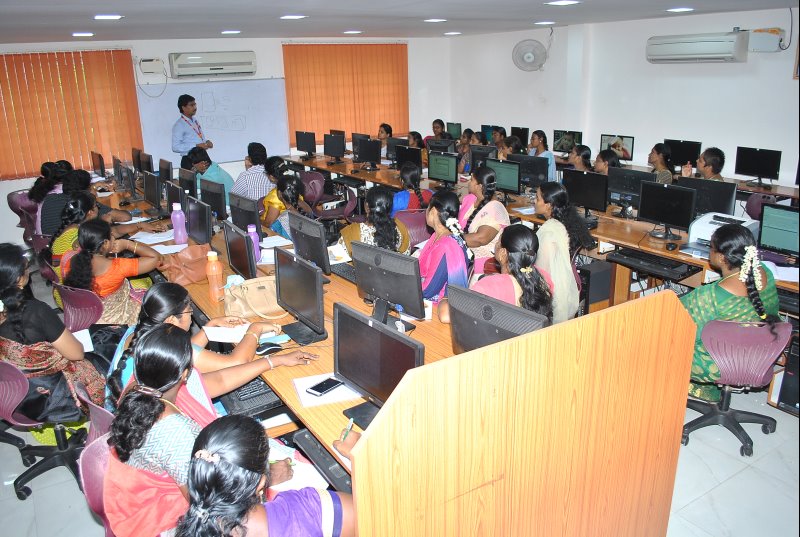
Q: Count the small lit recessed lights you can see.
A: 10